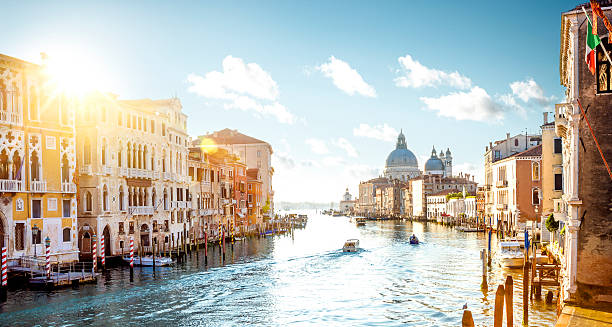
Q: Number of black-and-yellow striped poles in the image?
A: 2